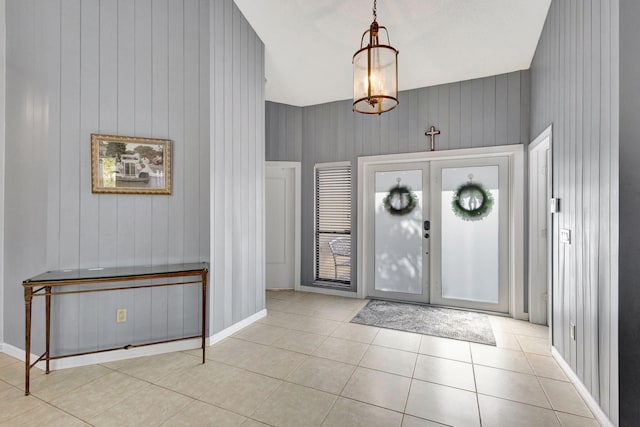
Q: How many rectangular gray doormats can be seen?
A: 1